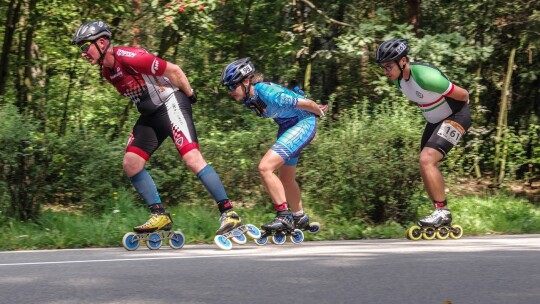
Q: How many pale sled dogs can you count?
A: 0